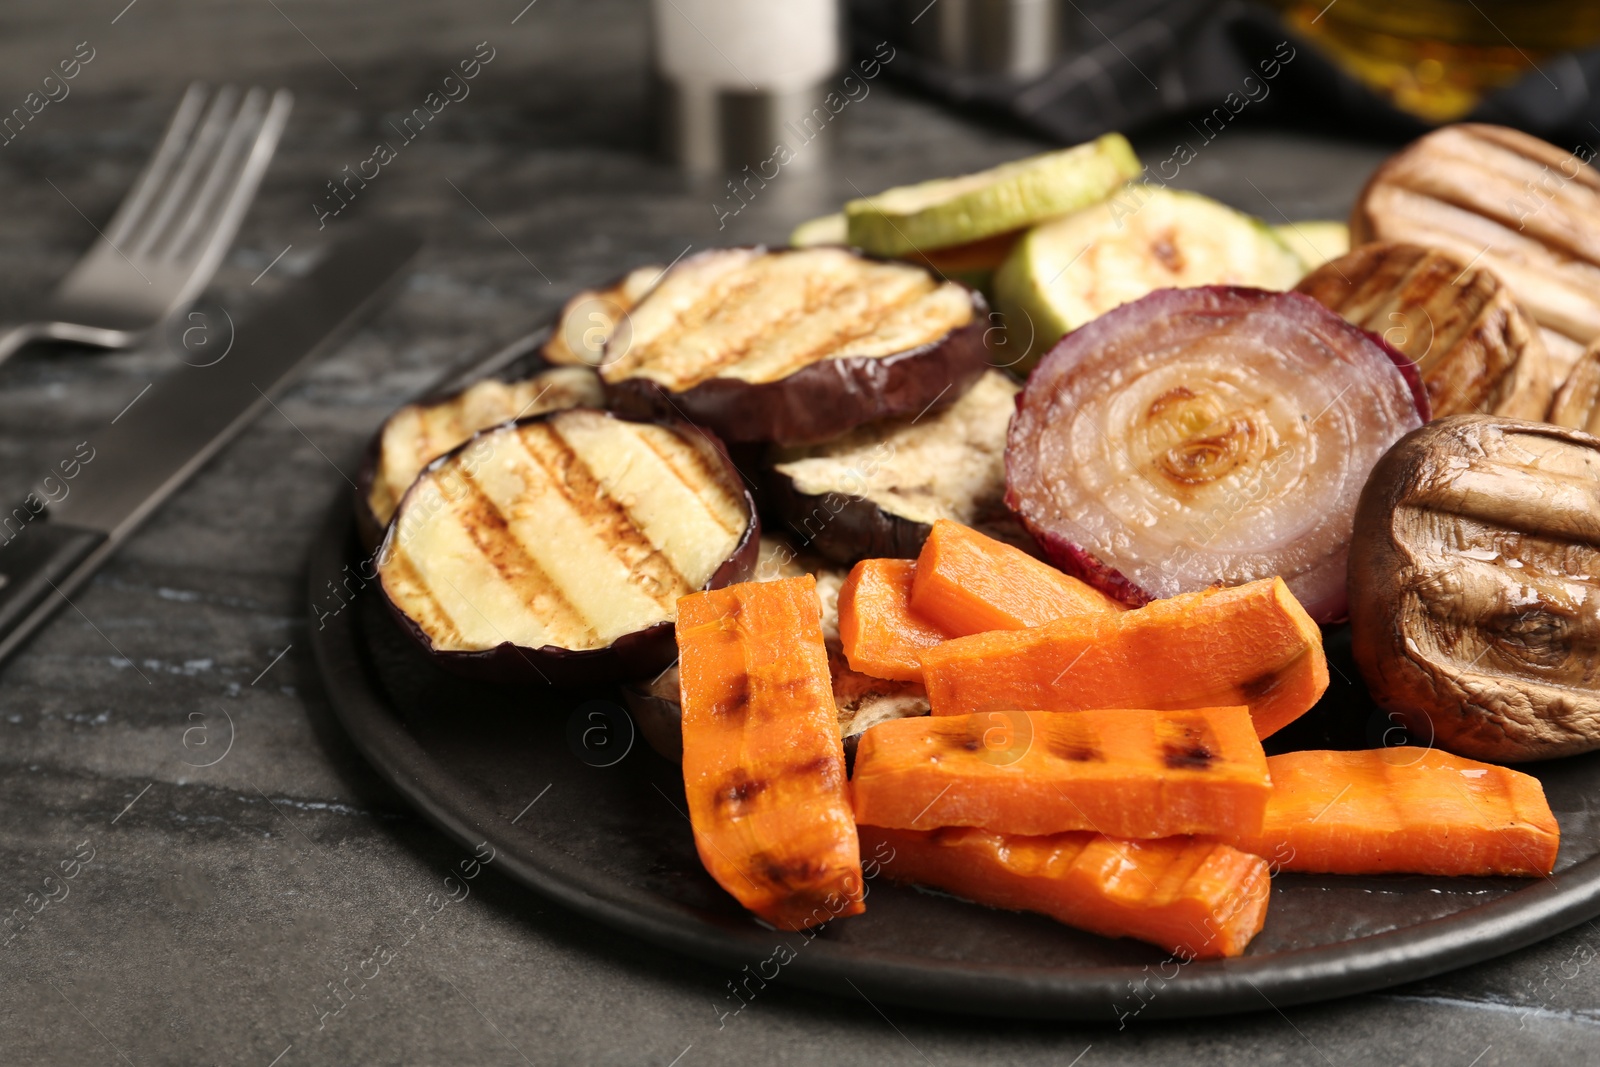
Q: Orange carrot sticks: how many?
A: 7